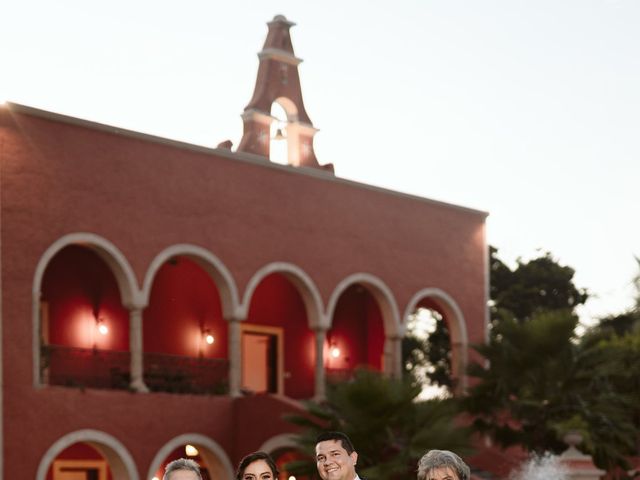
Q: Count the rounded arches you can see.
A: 9